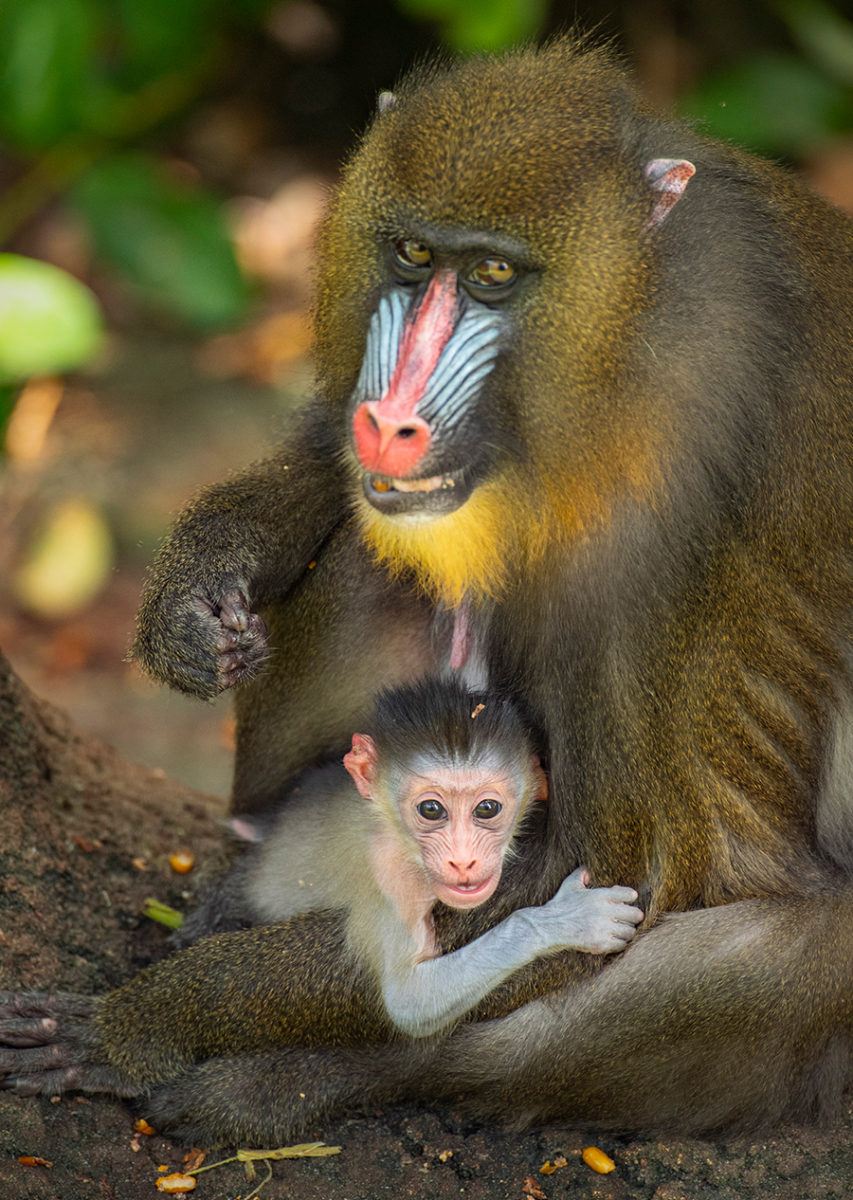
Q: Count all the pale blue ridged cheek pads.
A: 2